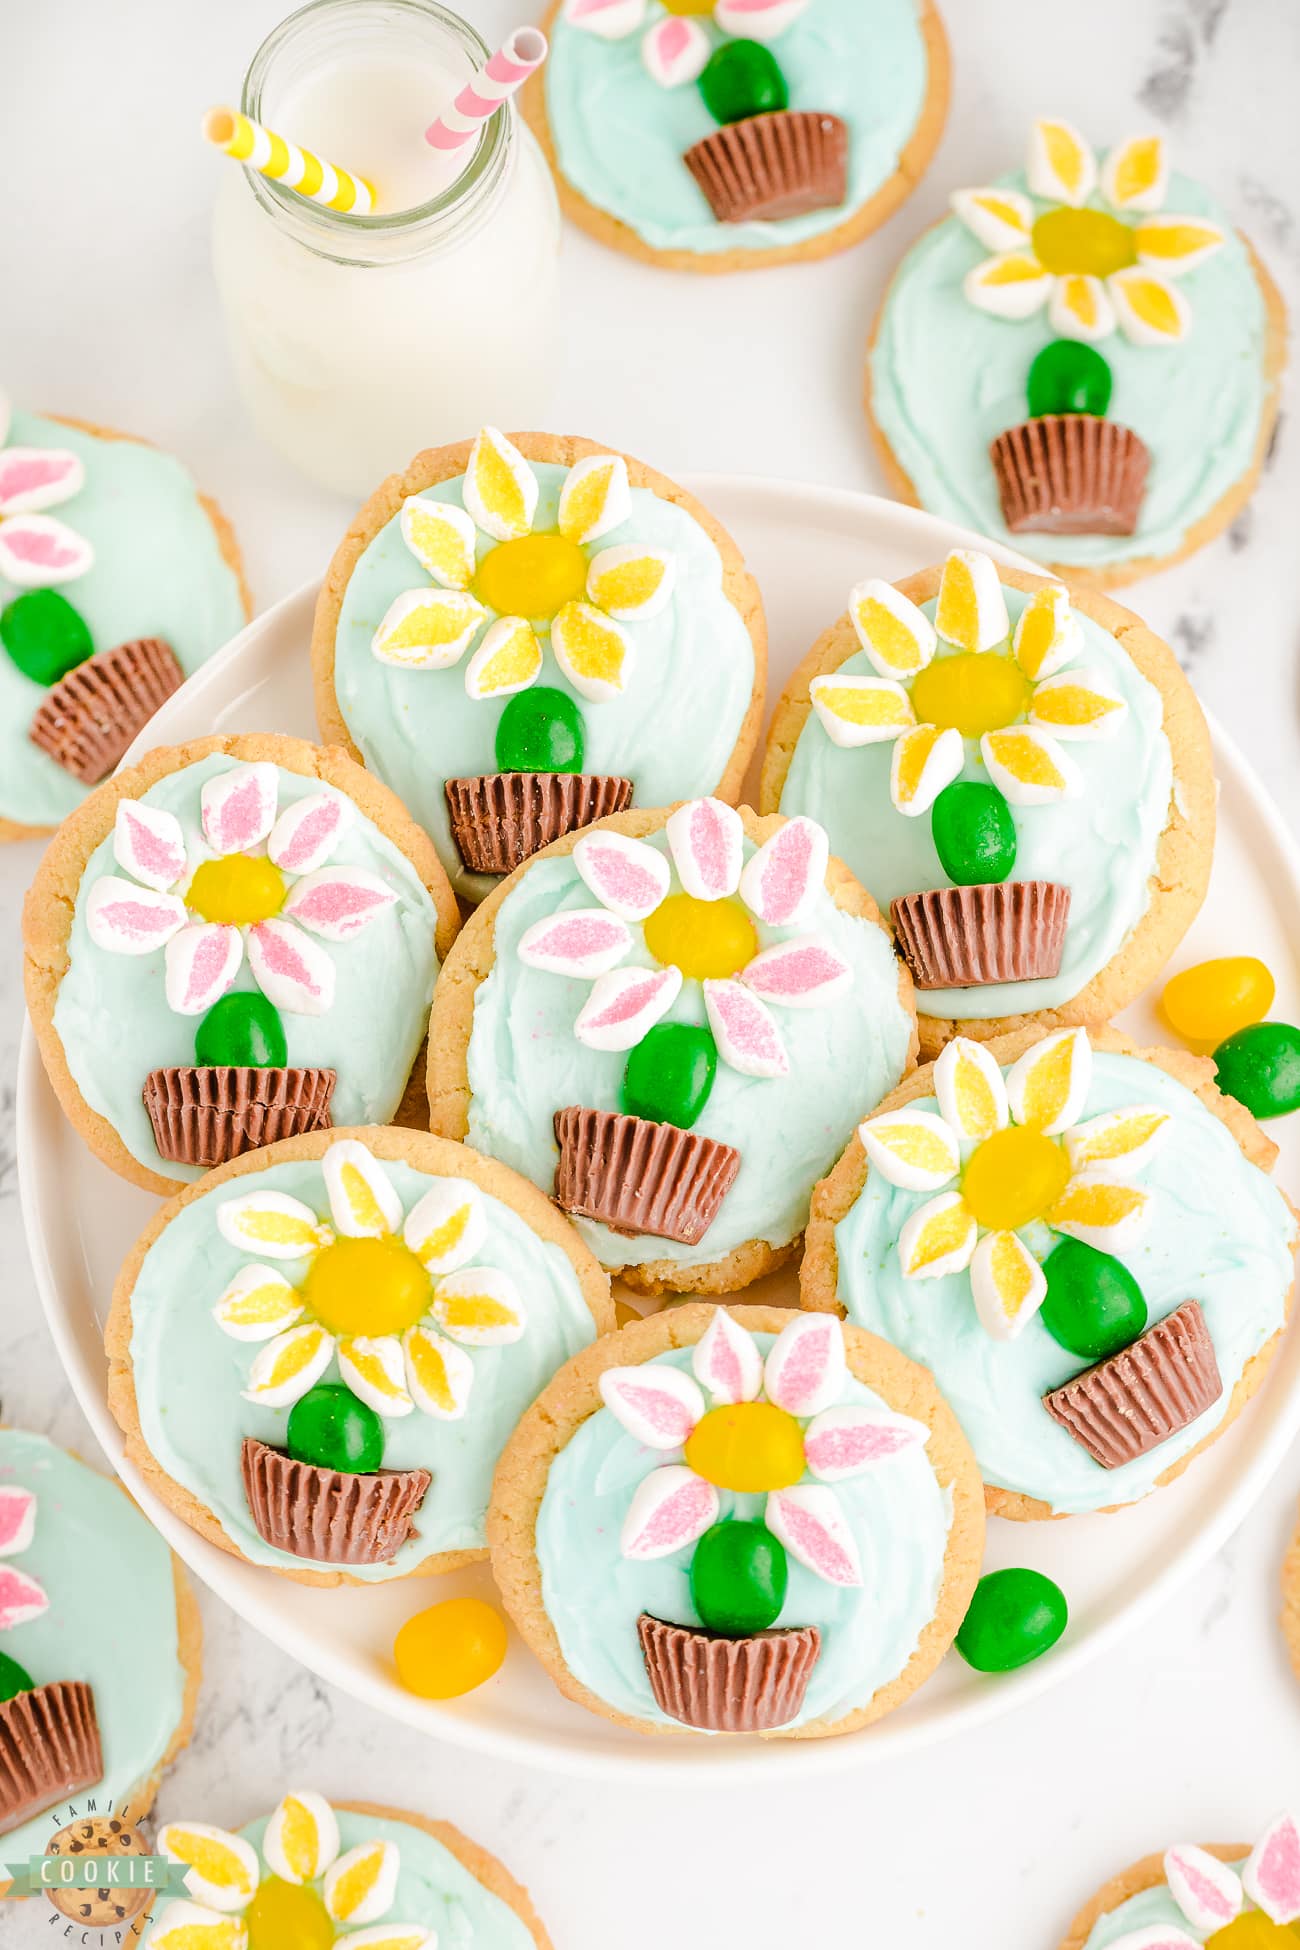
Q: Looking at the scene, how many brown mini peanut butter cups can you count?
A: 11